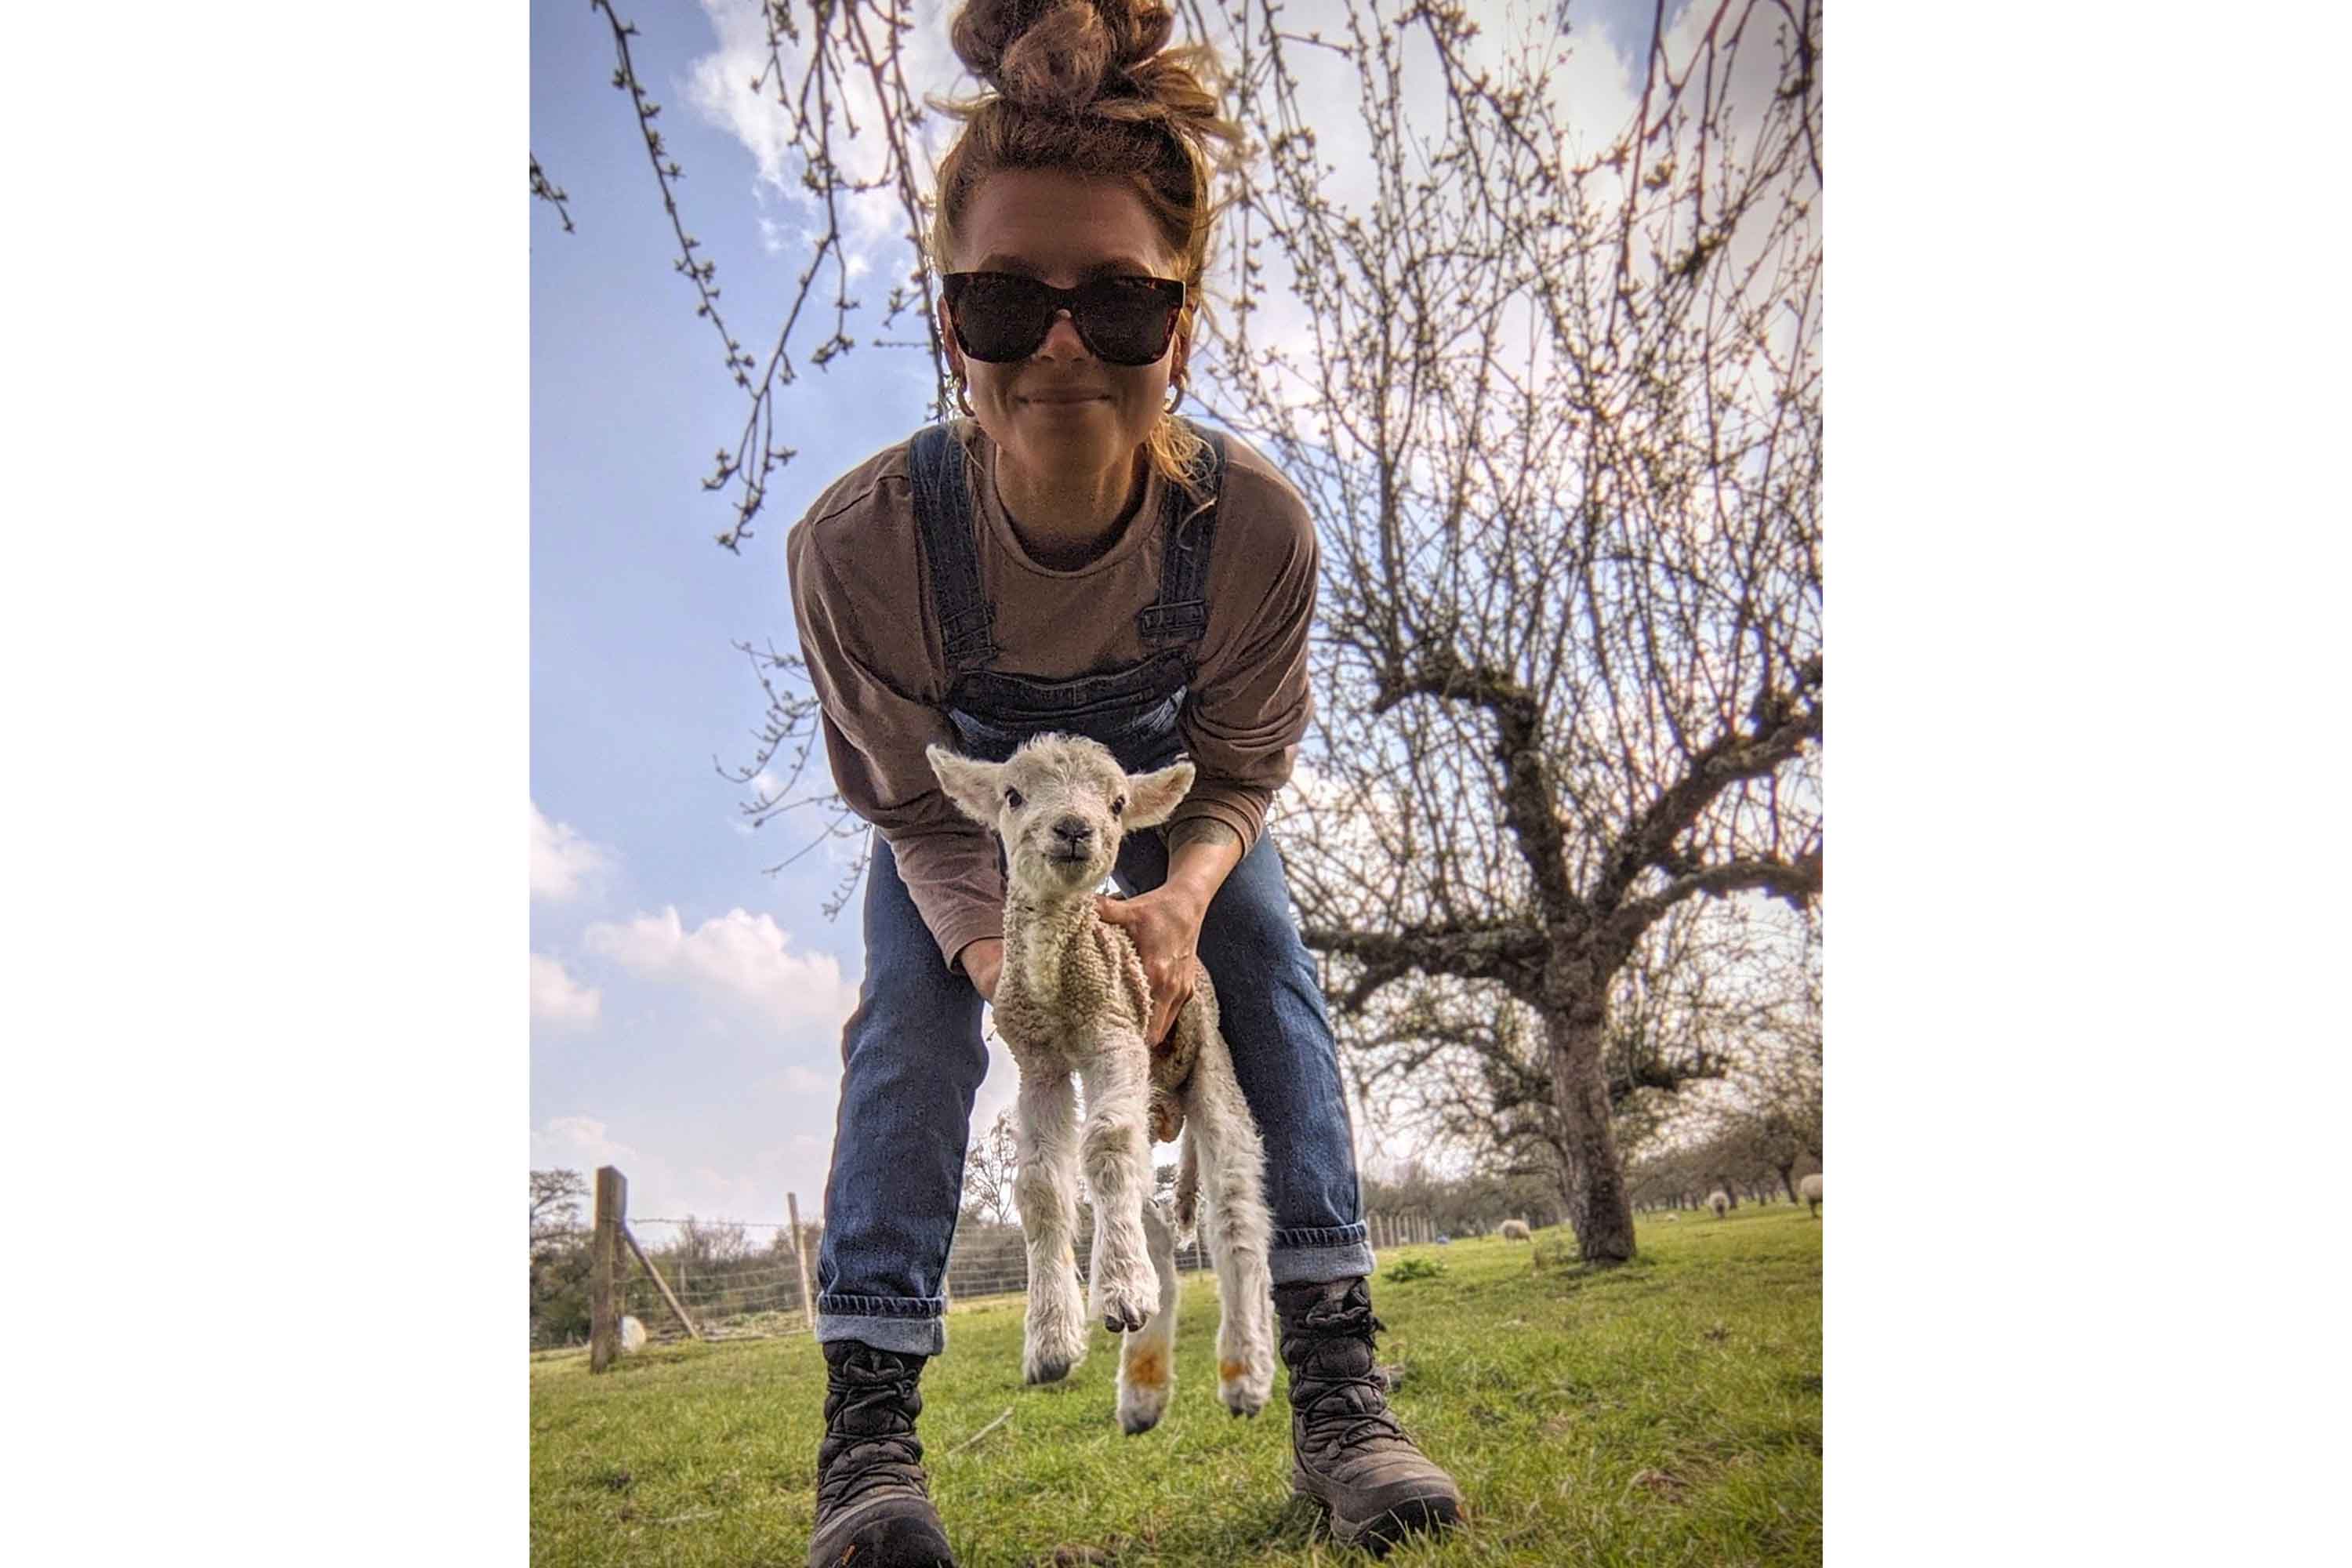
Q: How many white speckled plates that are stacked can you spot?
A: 0